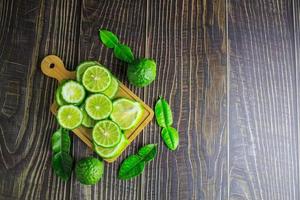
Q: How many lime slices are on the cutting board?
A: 11